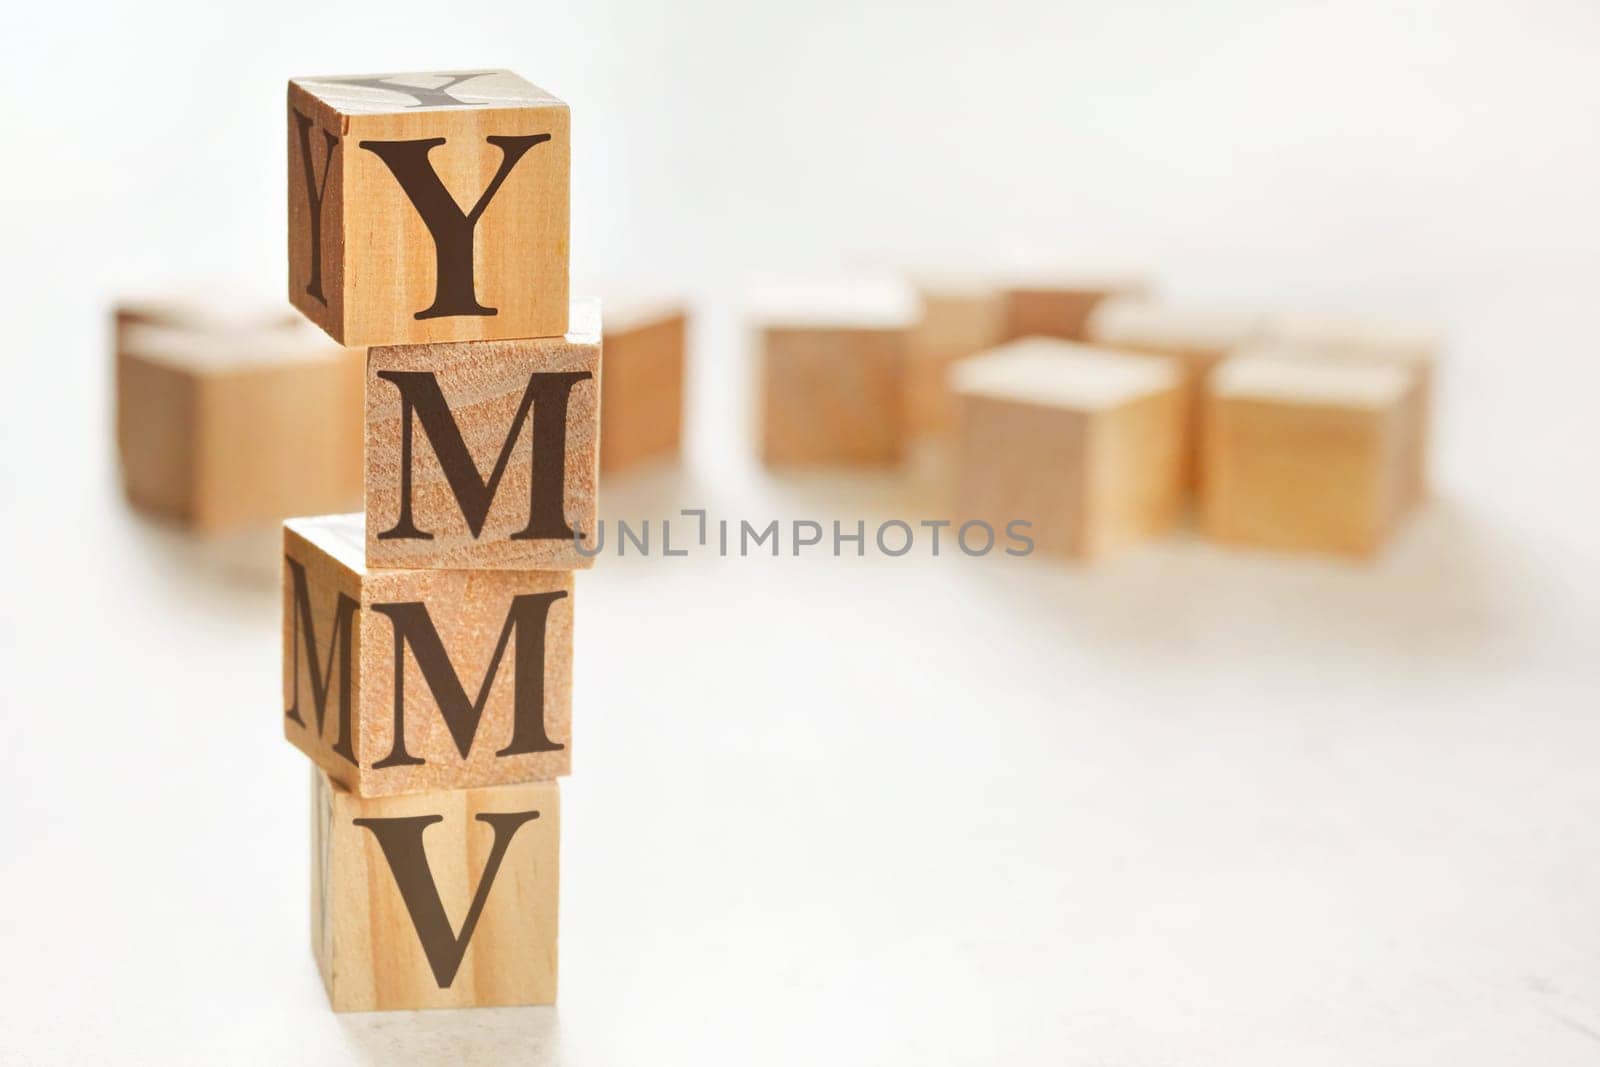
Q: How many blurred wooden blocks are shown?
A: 10